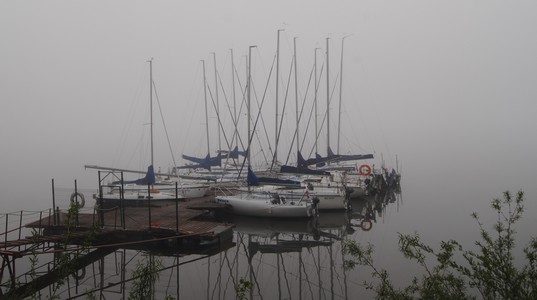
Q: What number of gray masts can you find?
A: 11